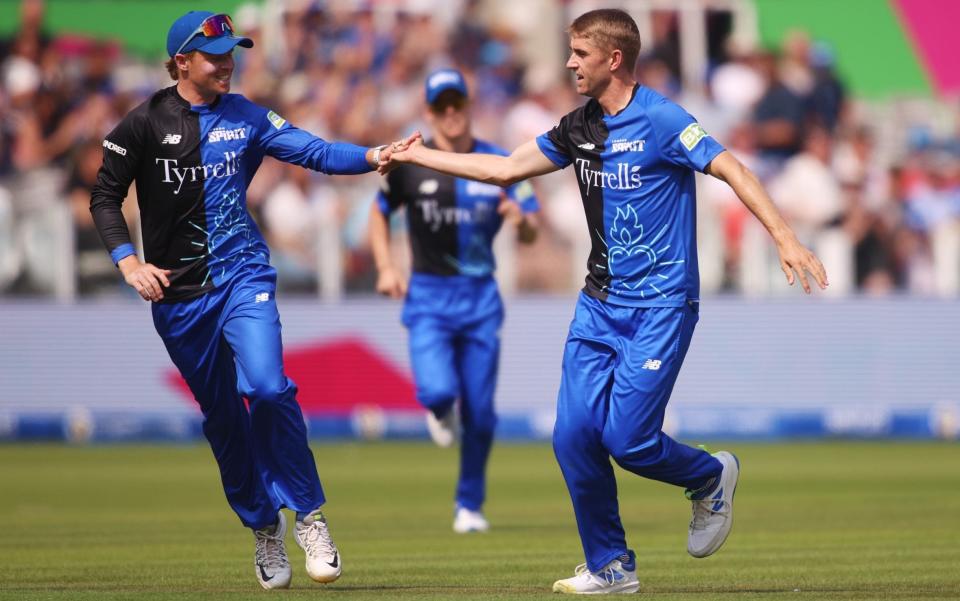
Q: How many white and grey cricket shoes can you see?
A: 6